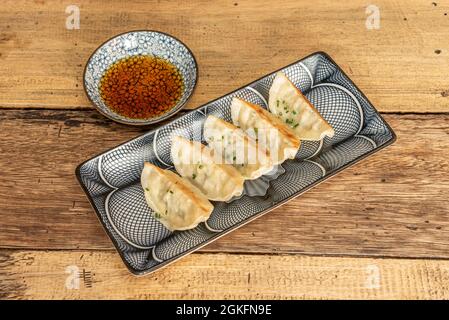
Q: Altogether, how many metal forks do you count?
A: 0